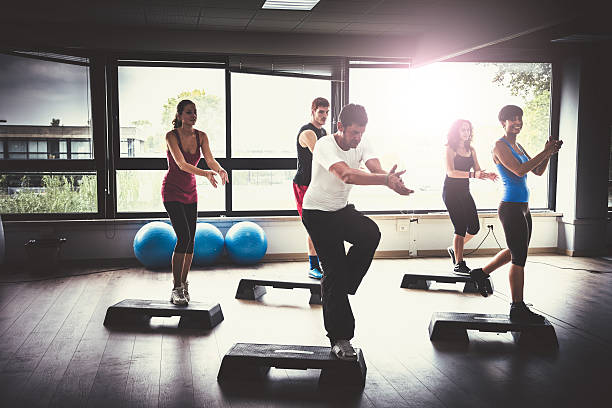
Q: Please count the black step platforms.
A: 5